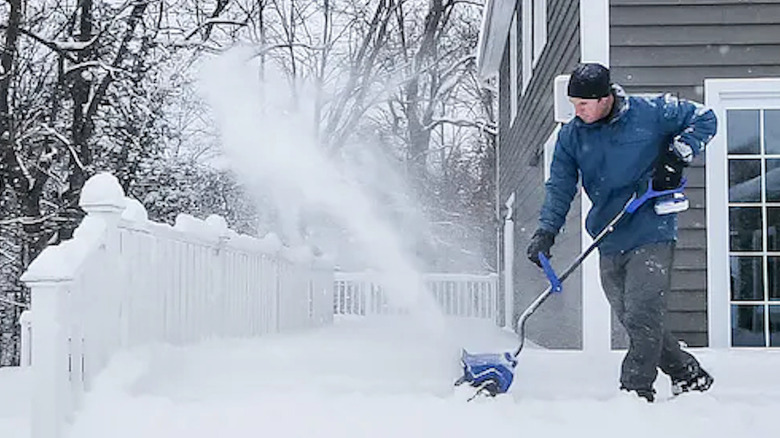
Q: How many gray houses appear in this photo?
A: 1